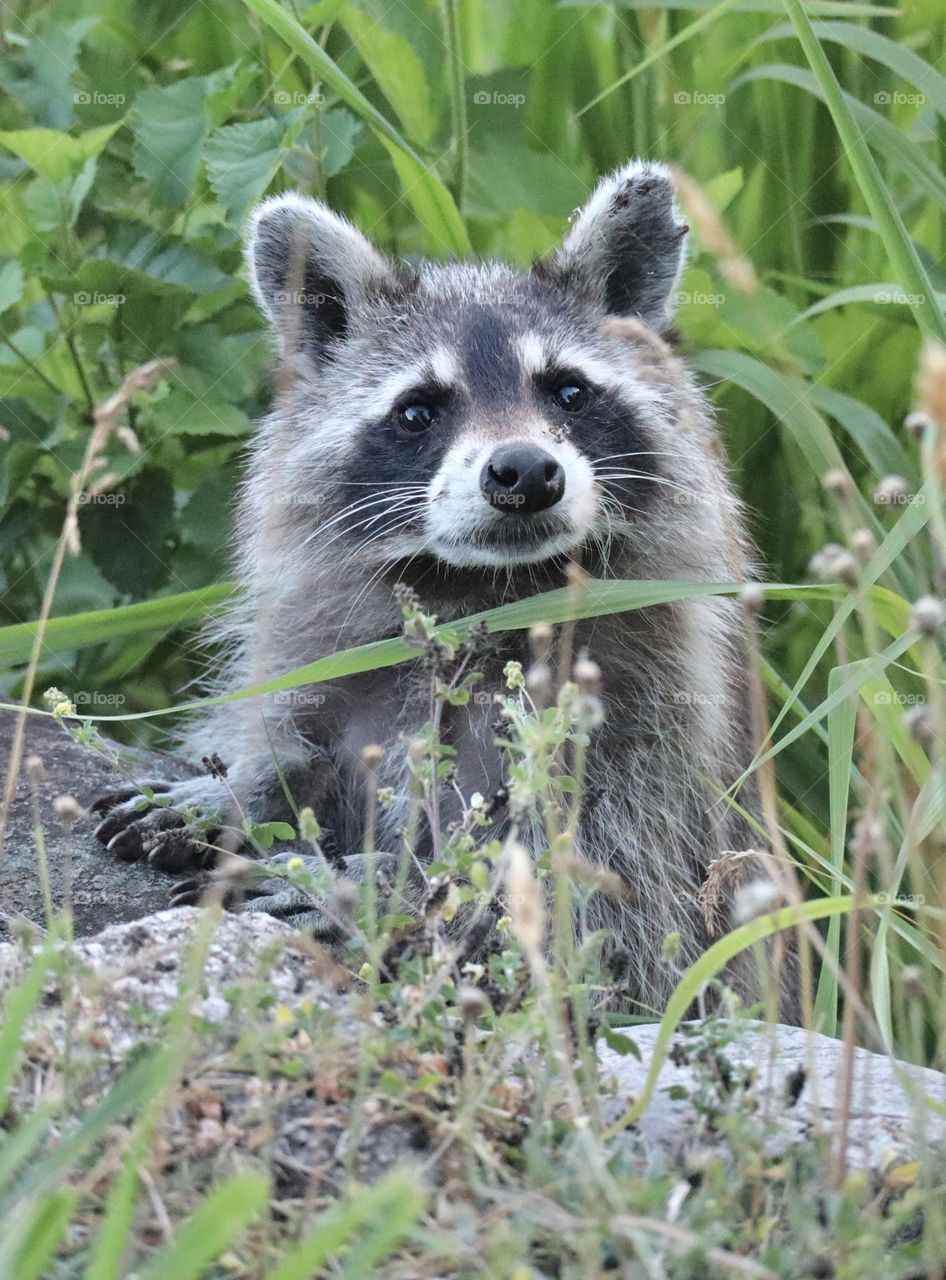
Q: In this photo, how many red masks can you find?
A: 0